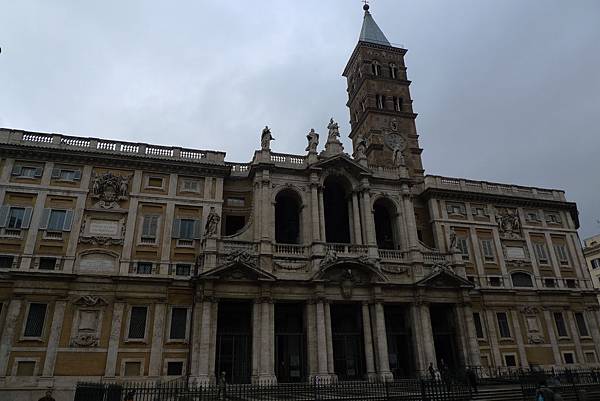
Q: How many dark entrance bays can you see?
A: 5